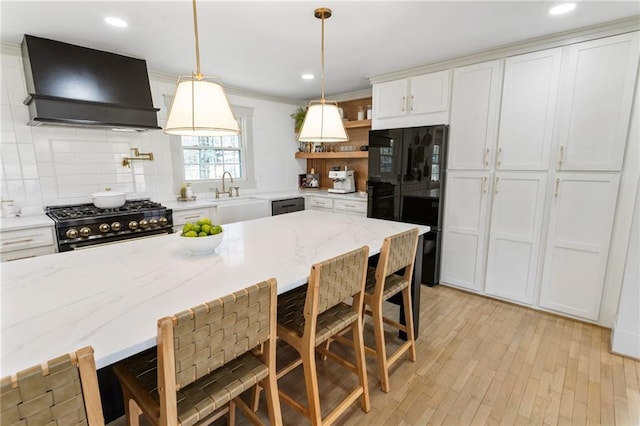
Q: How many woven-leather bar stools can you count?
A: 4